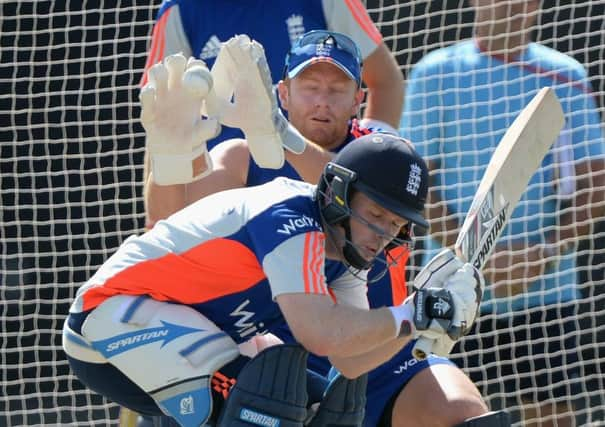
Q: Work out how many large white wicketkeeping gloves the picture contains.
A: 2